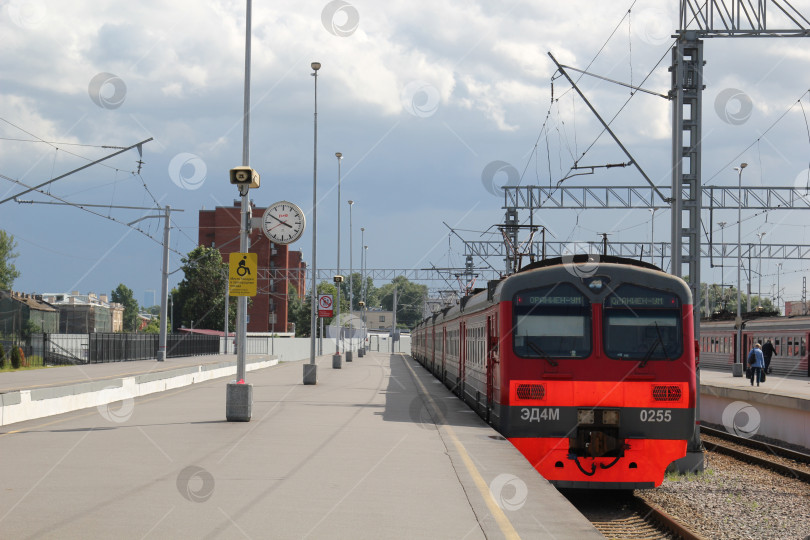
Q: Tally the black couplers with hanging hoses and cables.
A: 1